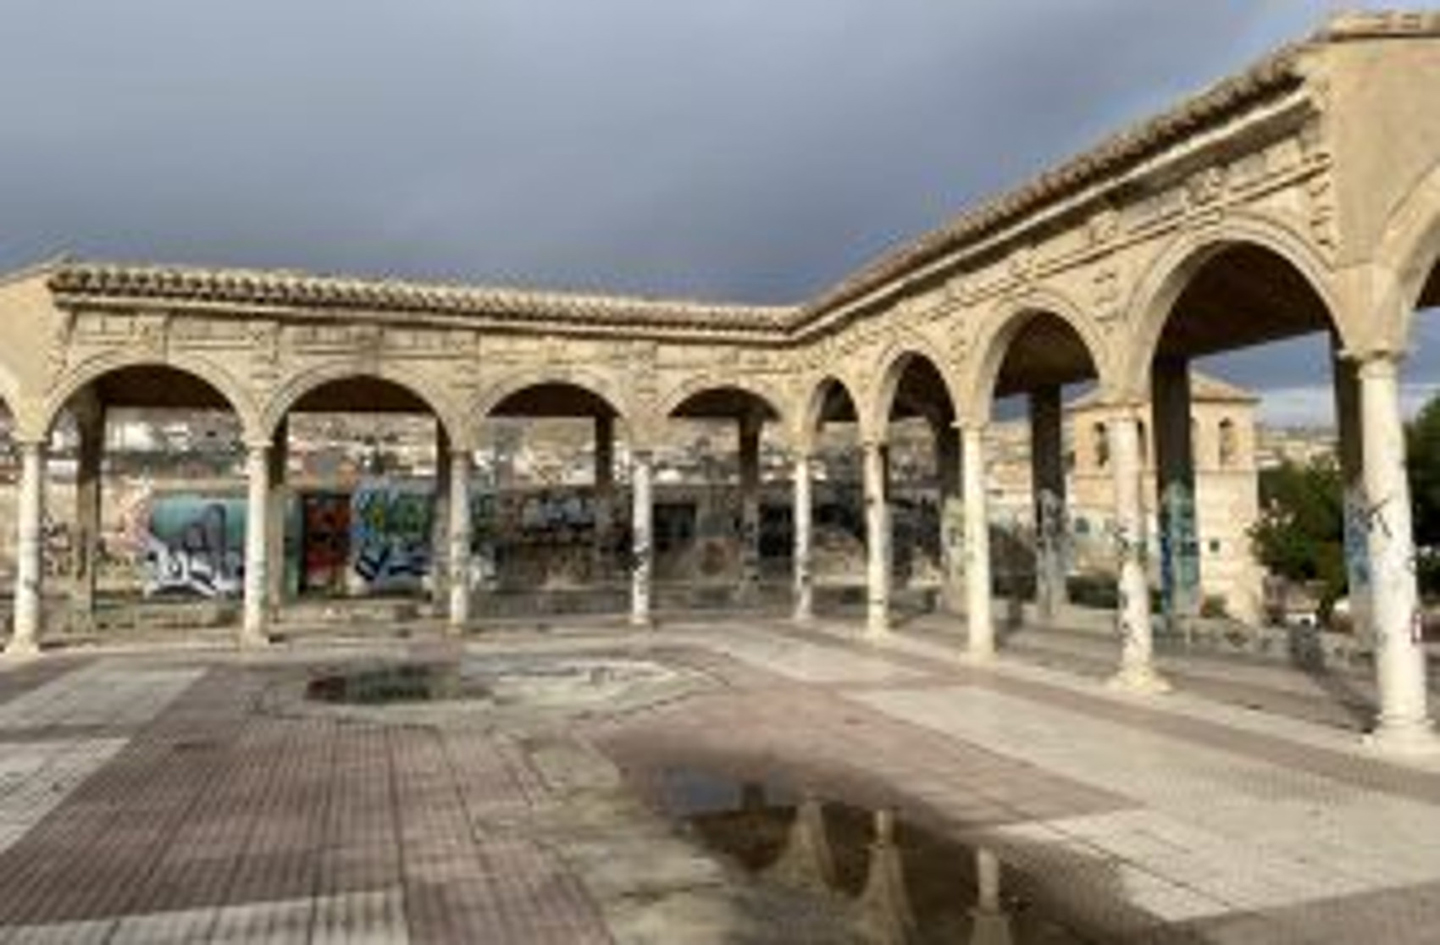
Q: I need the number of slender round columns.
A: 9